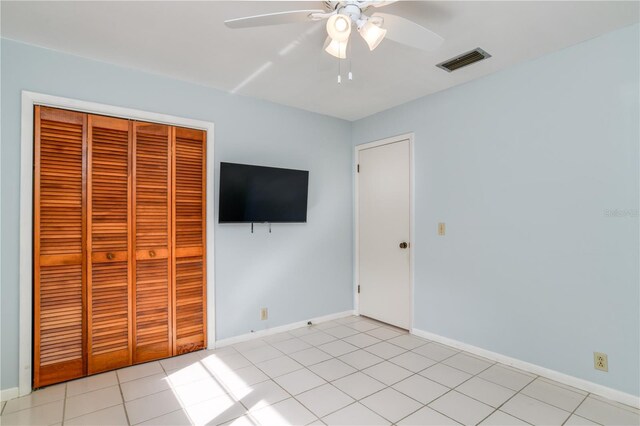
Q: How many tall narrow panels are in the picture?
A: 4